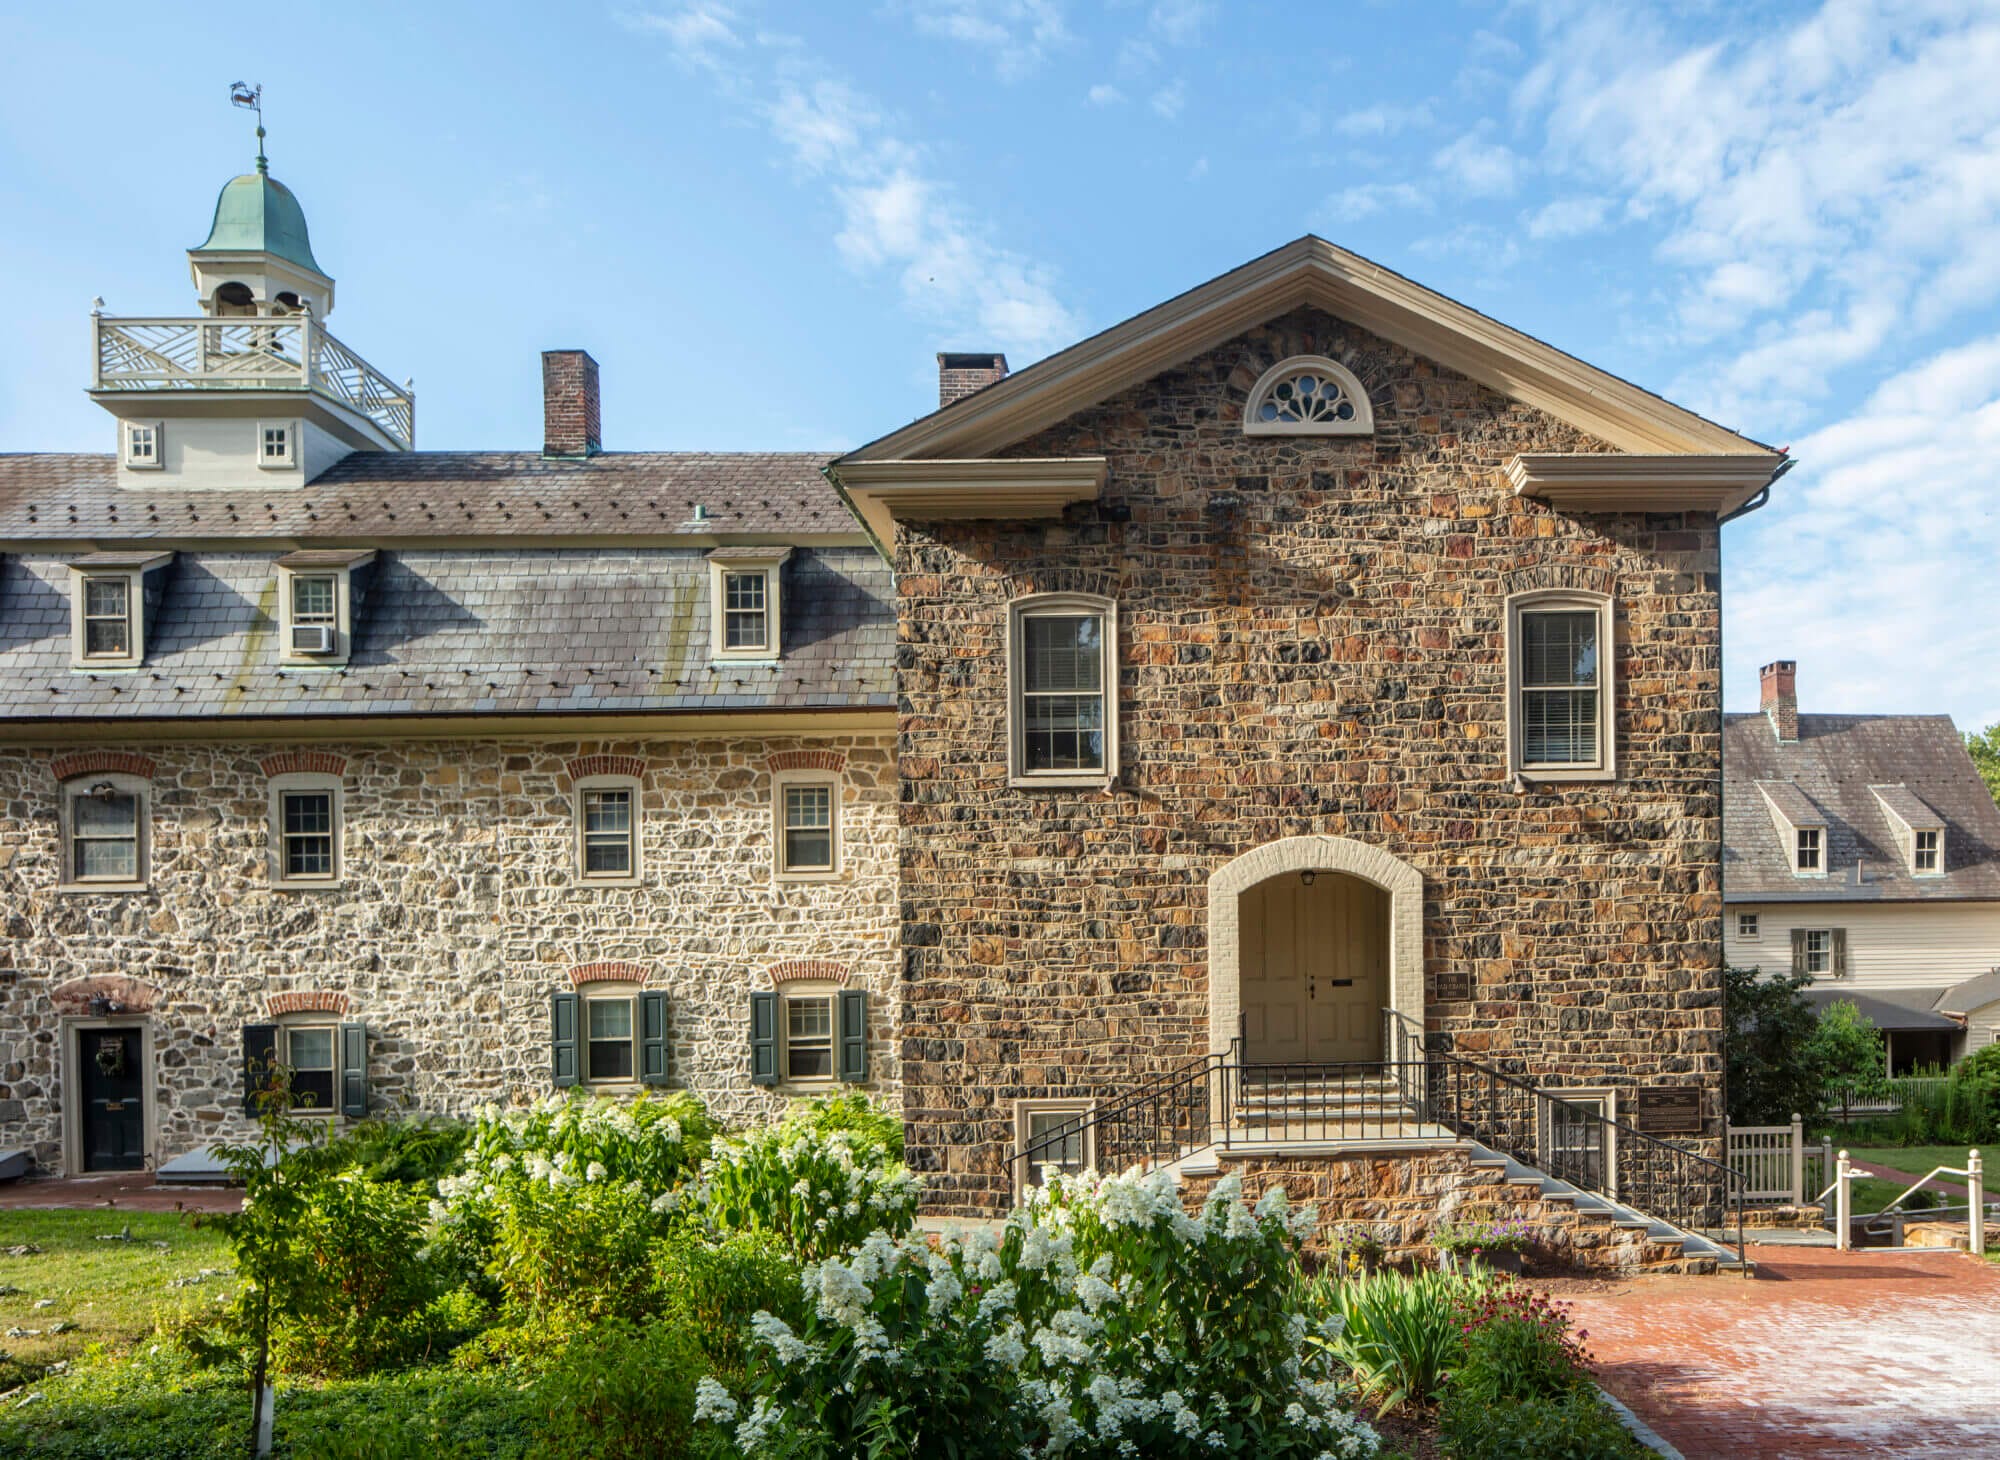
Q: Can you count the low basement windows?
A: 2